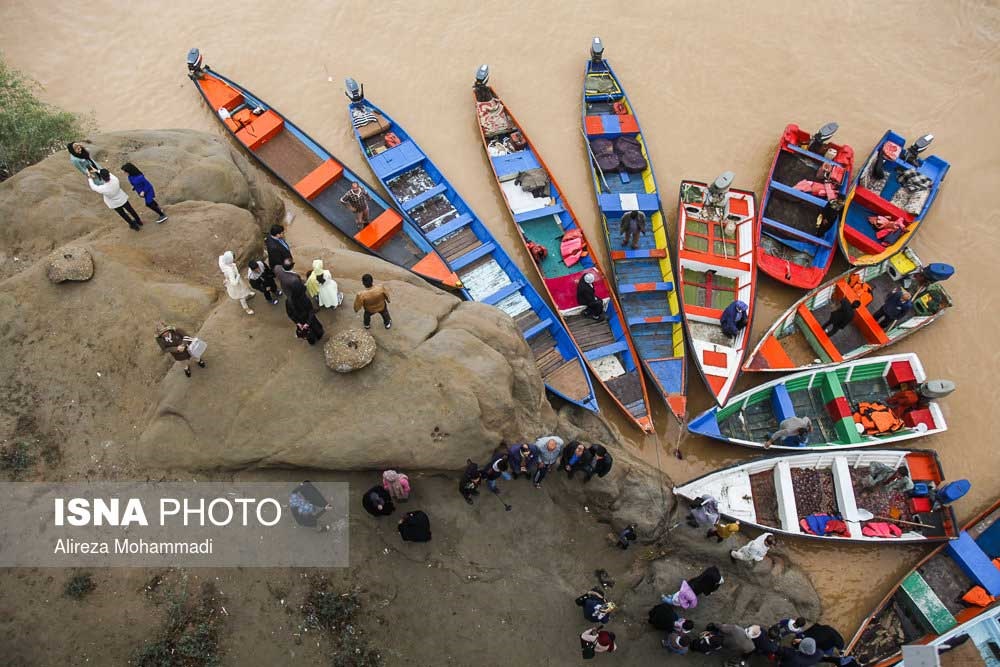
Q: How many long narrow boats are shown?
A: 4